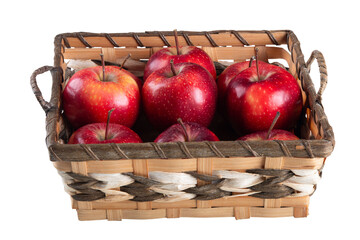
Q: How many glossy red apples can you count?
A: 9